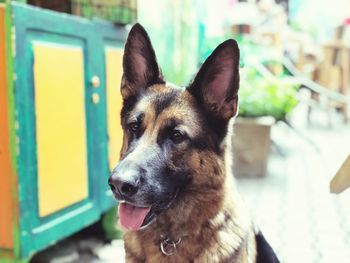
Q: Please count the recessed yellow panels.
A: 2